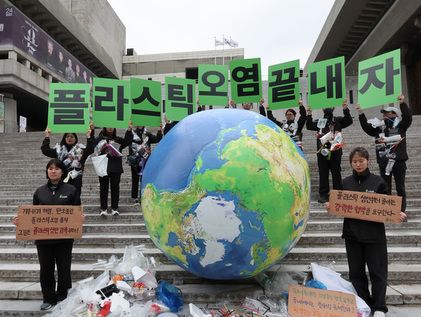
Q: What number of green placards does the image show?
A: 9